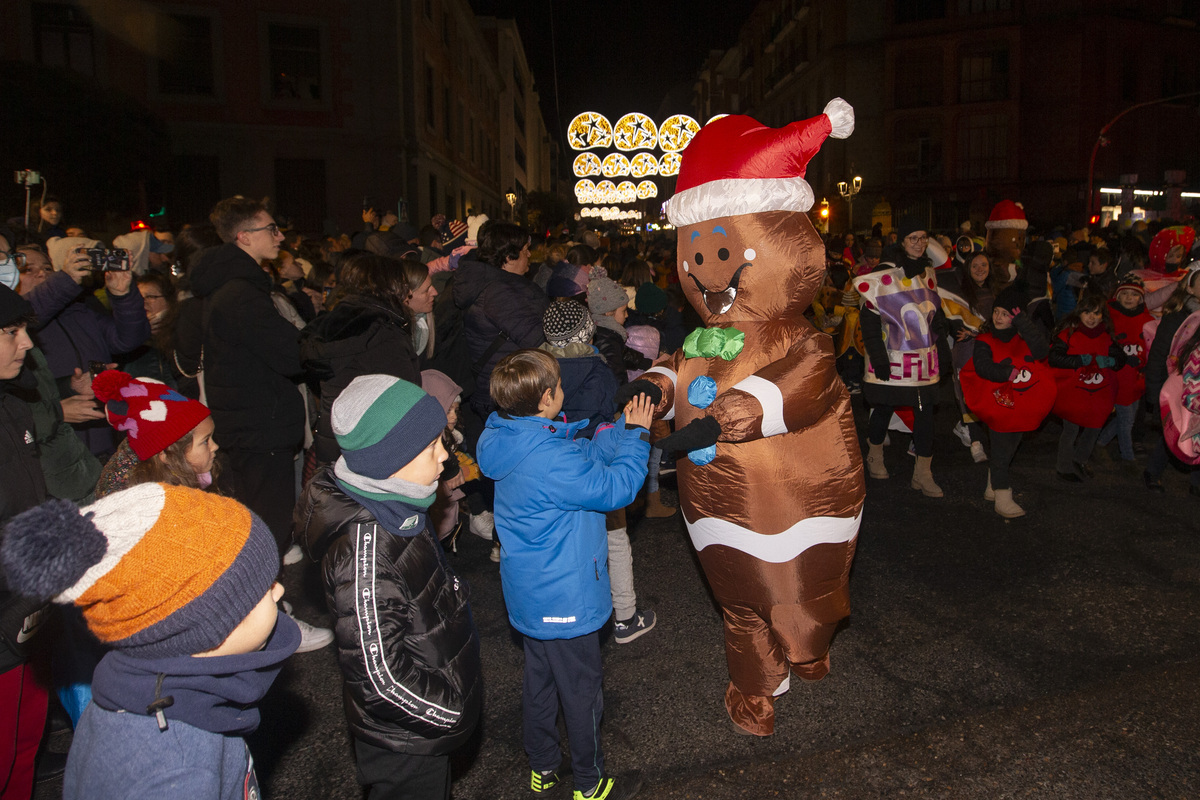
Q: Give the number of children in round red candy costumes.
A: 3